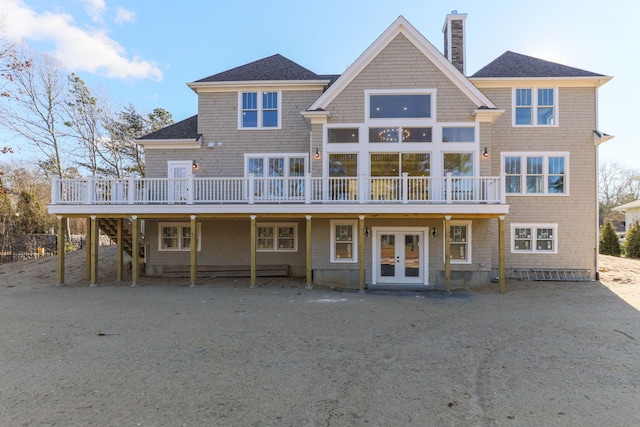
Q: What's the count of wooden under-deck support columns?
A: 11